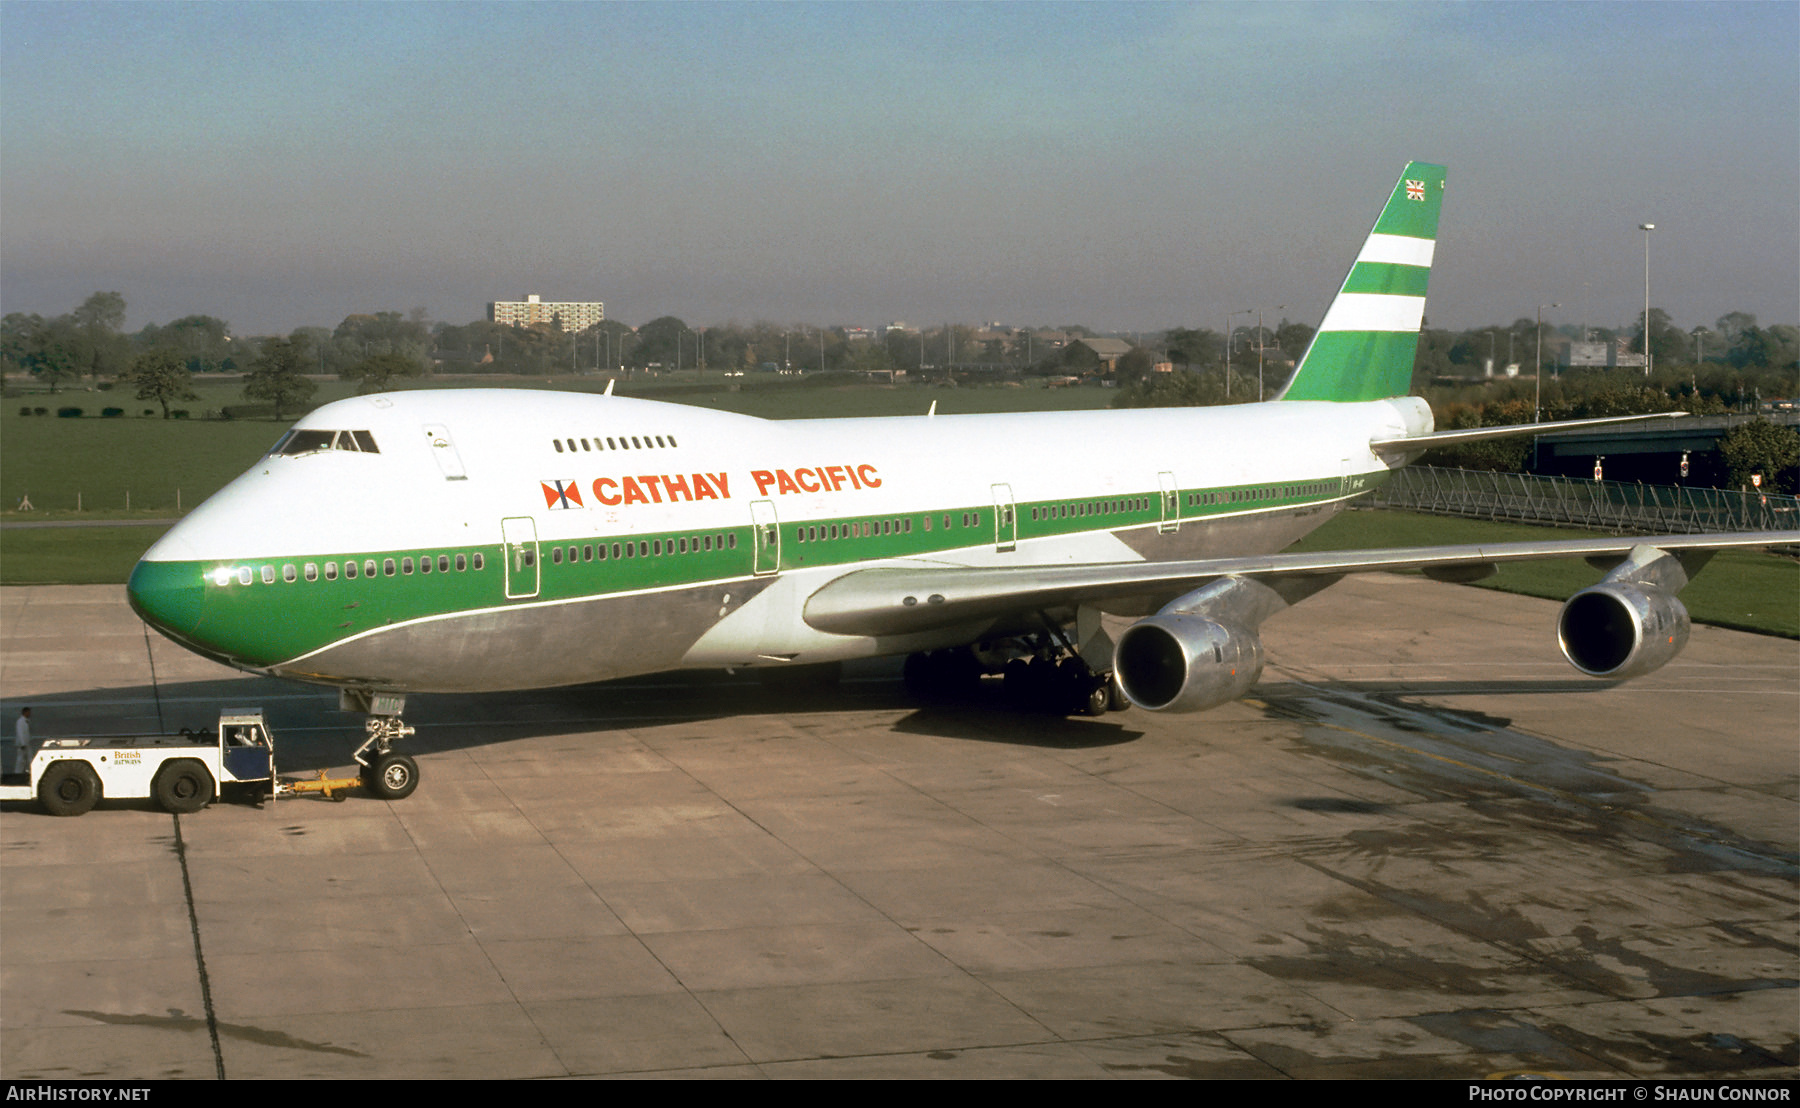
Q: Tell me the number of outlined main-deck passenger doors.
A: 5